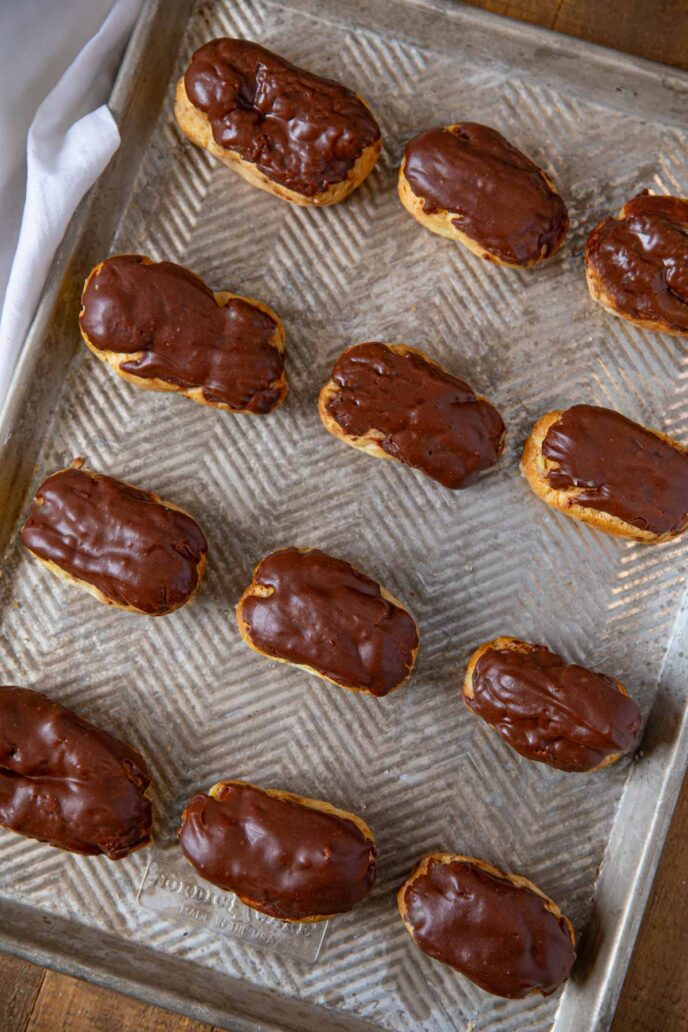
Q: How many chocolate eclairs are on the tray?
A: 12